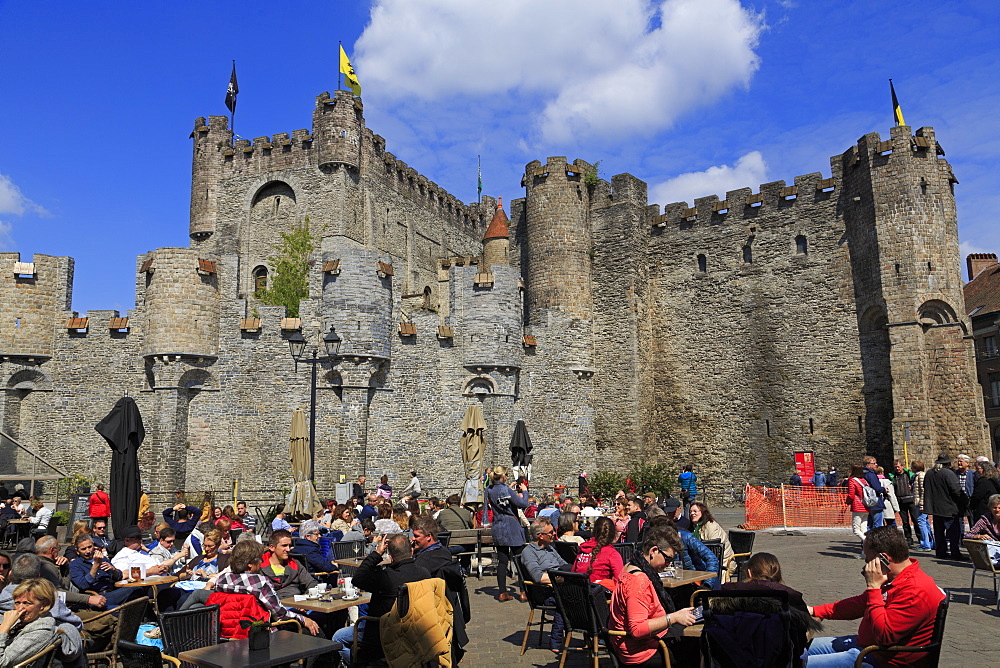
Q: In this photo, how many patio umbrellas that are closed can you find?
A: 4